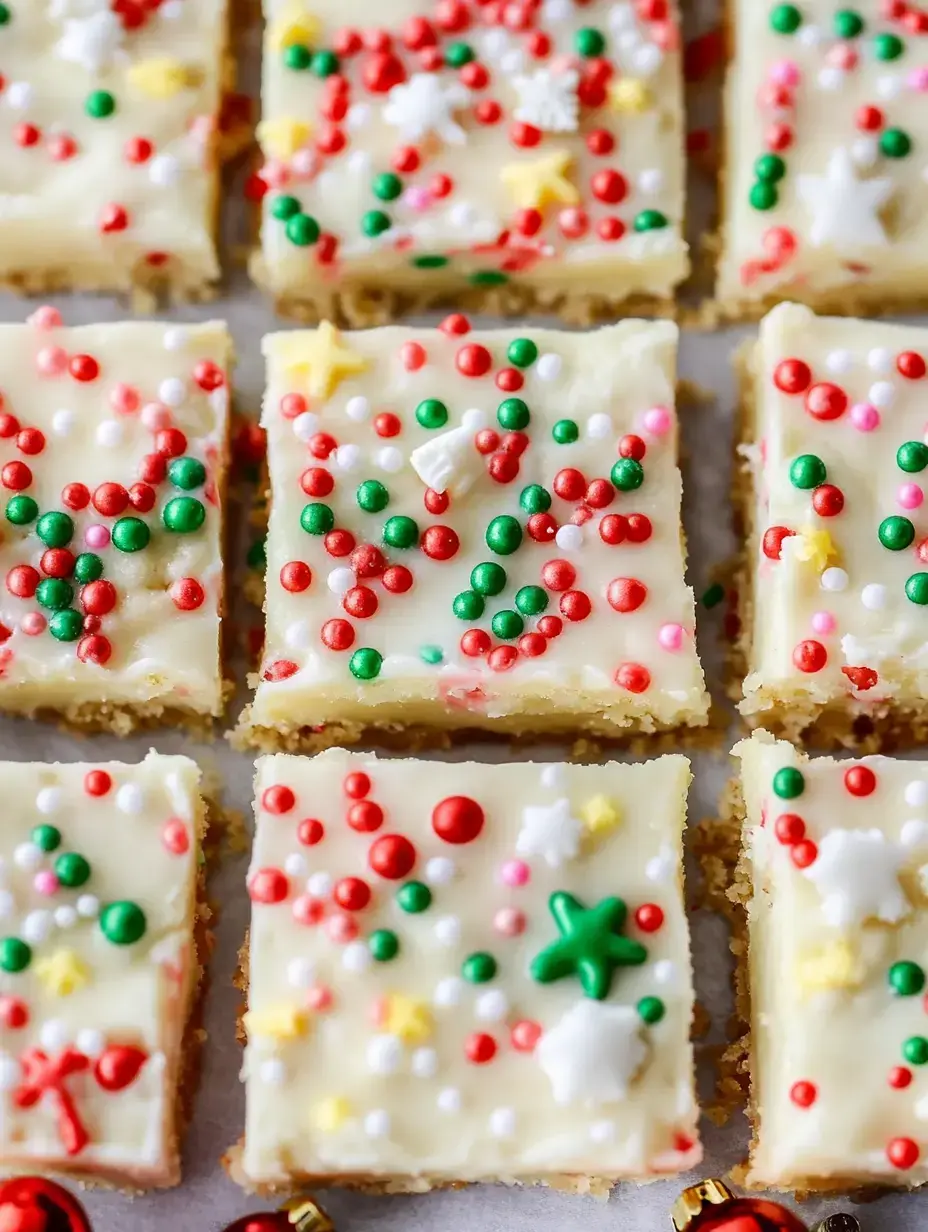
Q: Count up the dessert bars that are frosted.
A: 9